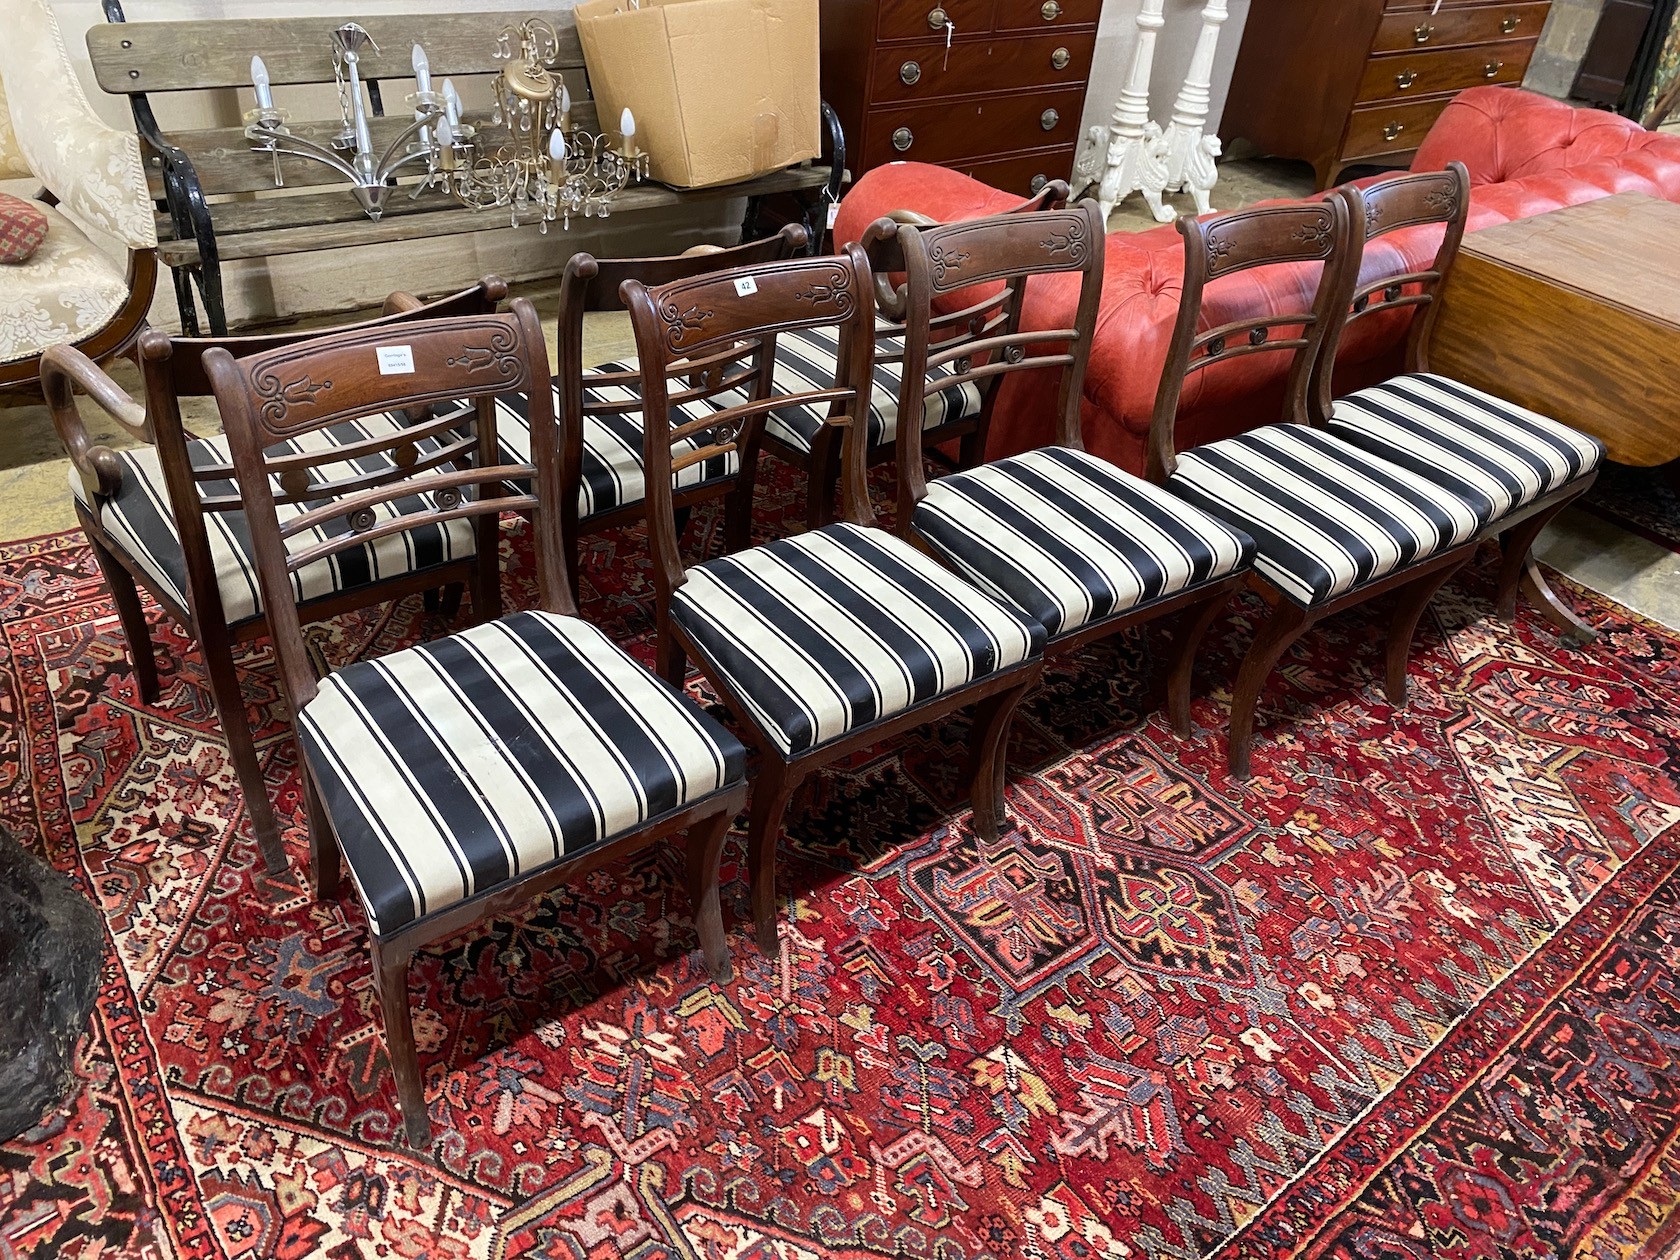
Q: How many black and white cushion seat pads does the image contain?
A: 8